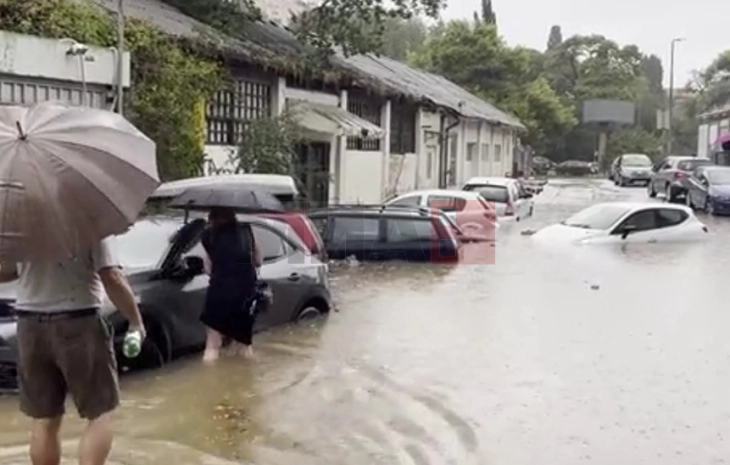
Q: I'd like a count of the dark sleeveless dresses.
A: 1